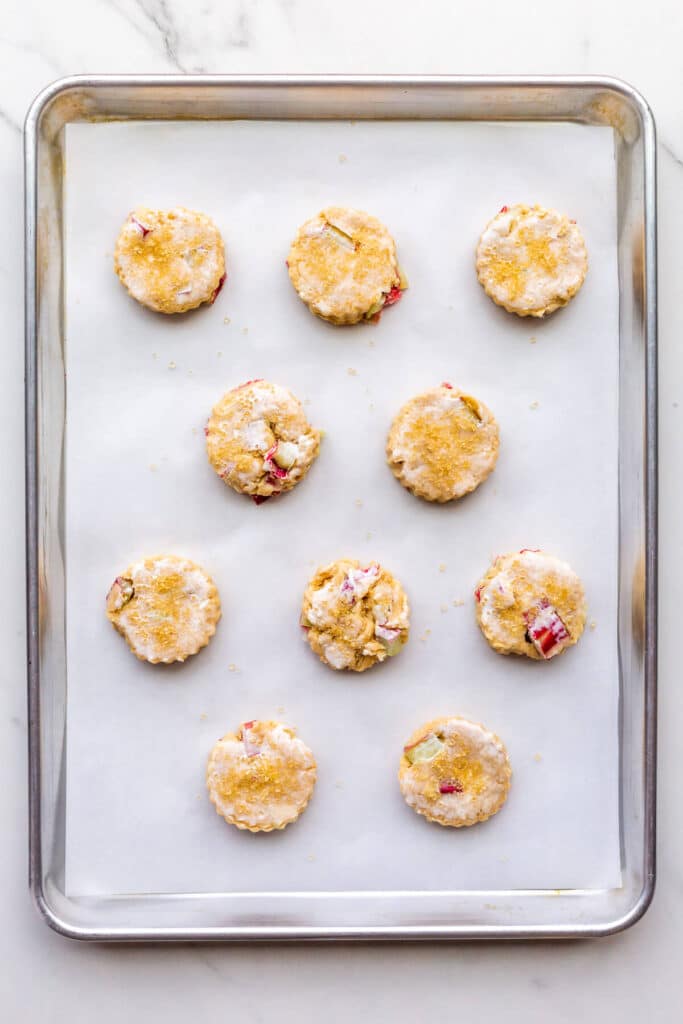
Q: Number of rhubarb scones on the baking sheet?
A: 10